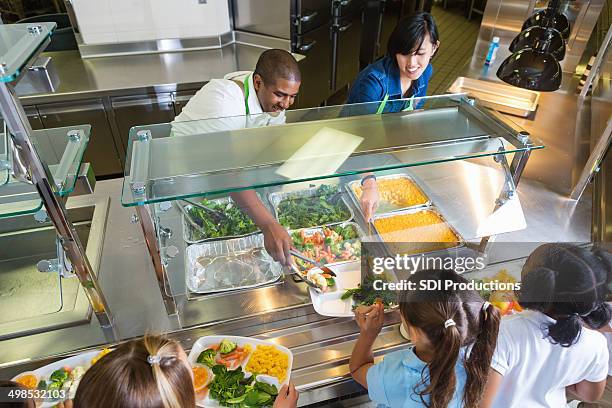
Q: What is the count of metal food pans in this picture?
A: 6